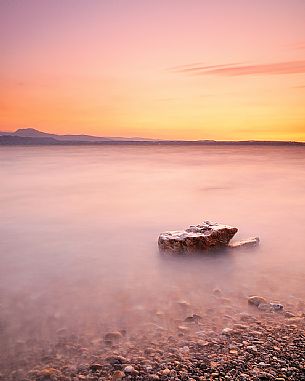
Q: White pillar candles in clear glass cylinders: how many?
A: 0